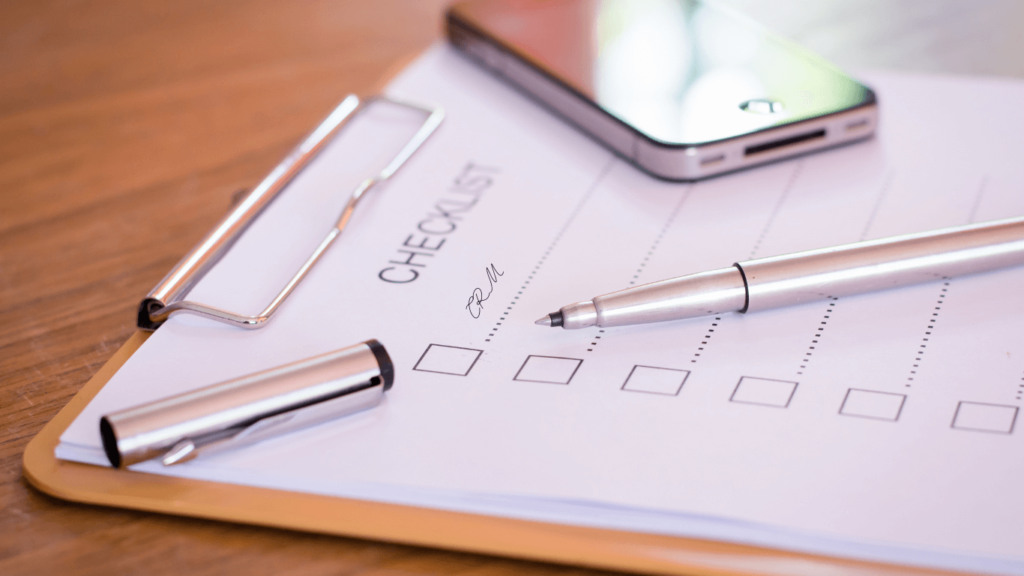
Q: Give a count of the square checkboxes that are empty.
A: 6